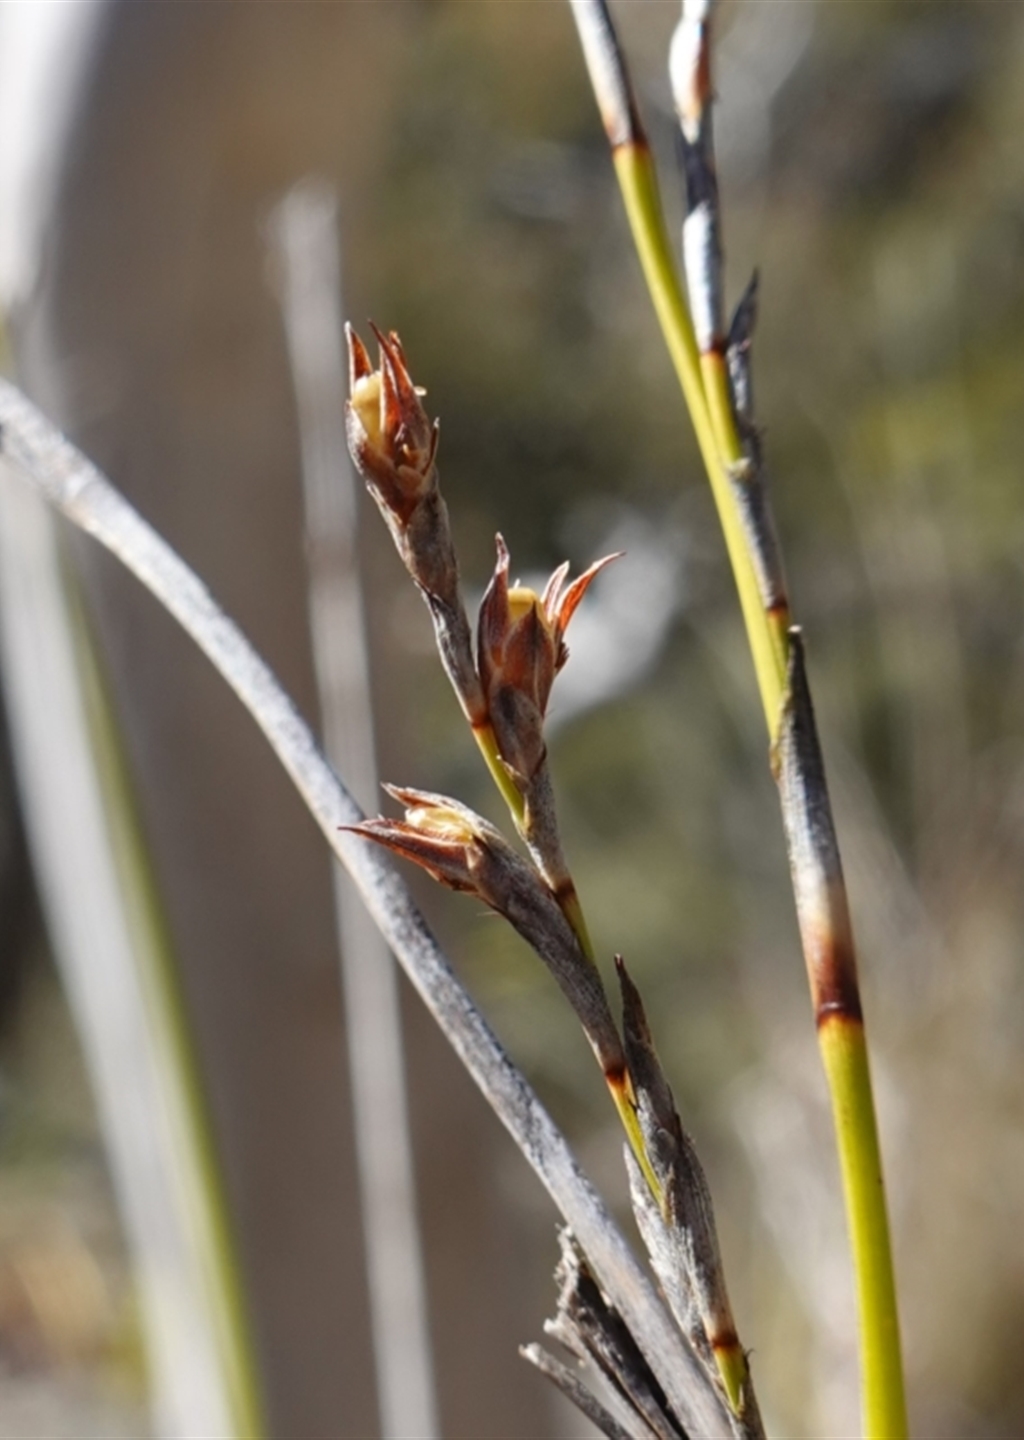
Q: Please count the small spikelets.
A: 3